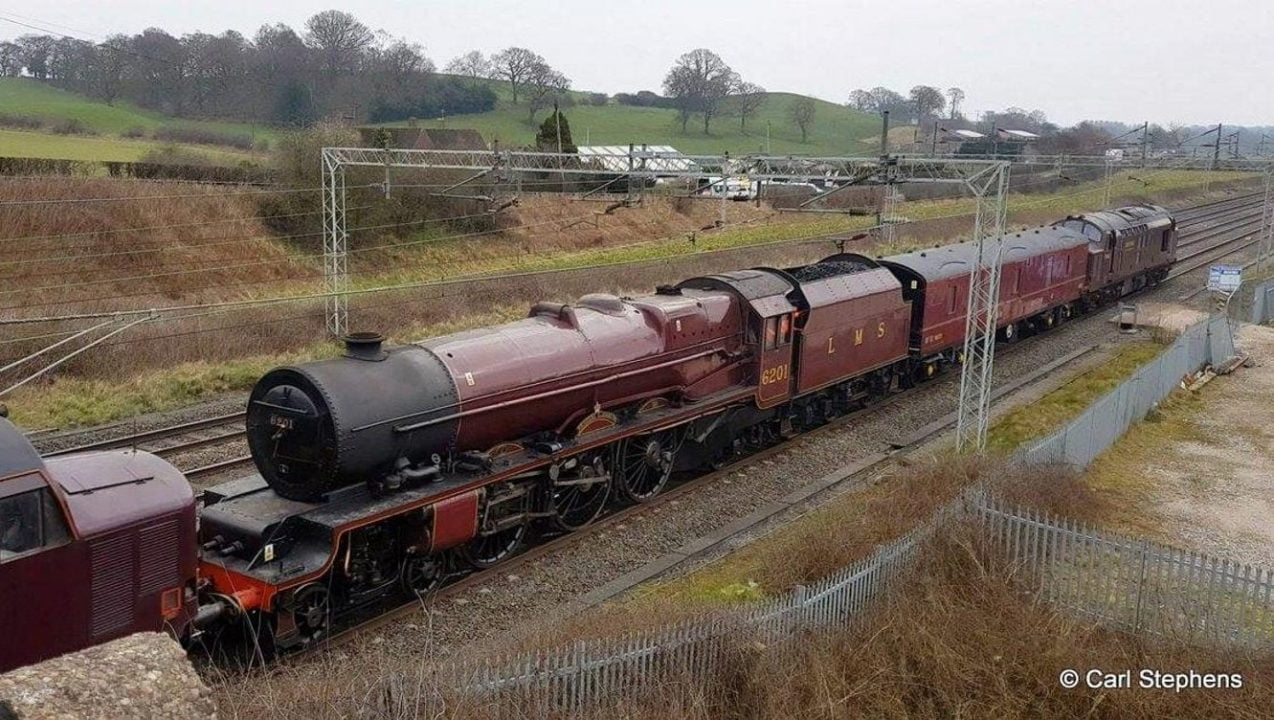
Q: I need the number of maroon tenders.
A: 1